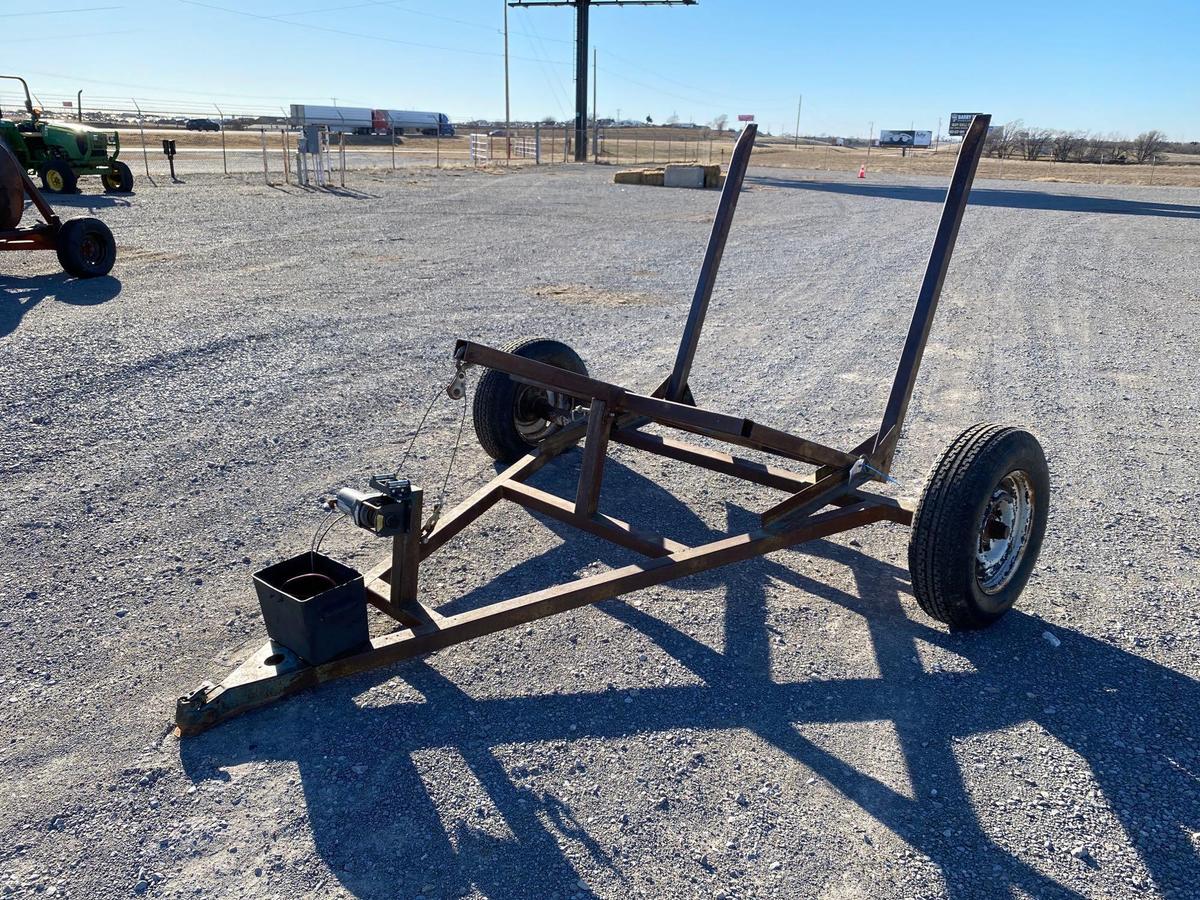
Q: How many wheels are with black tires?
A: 5